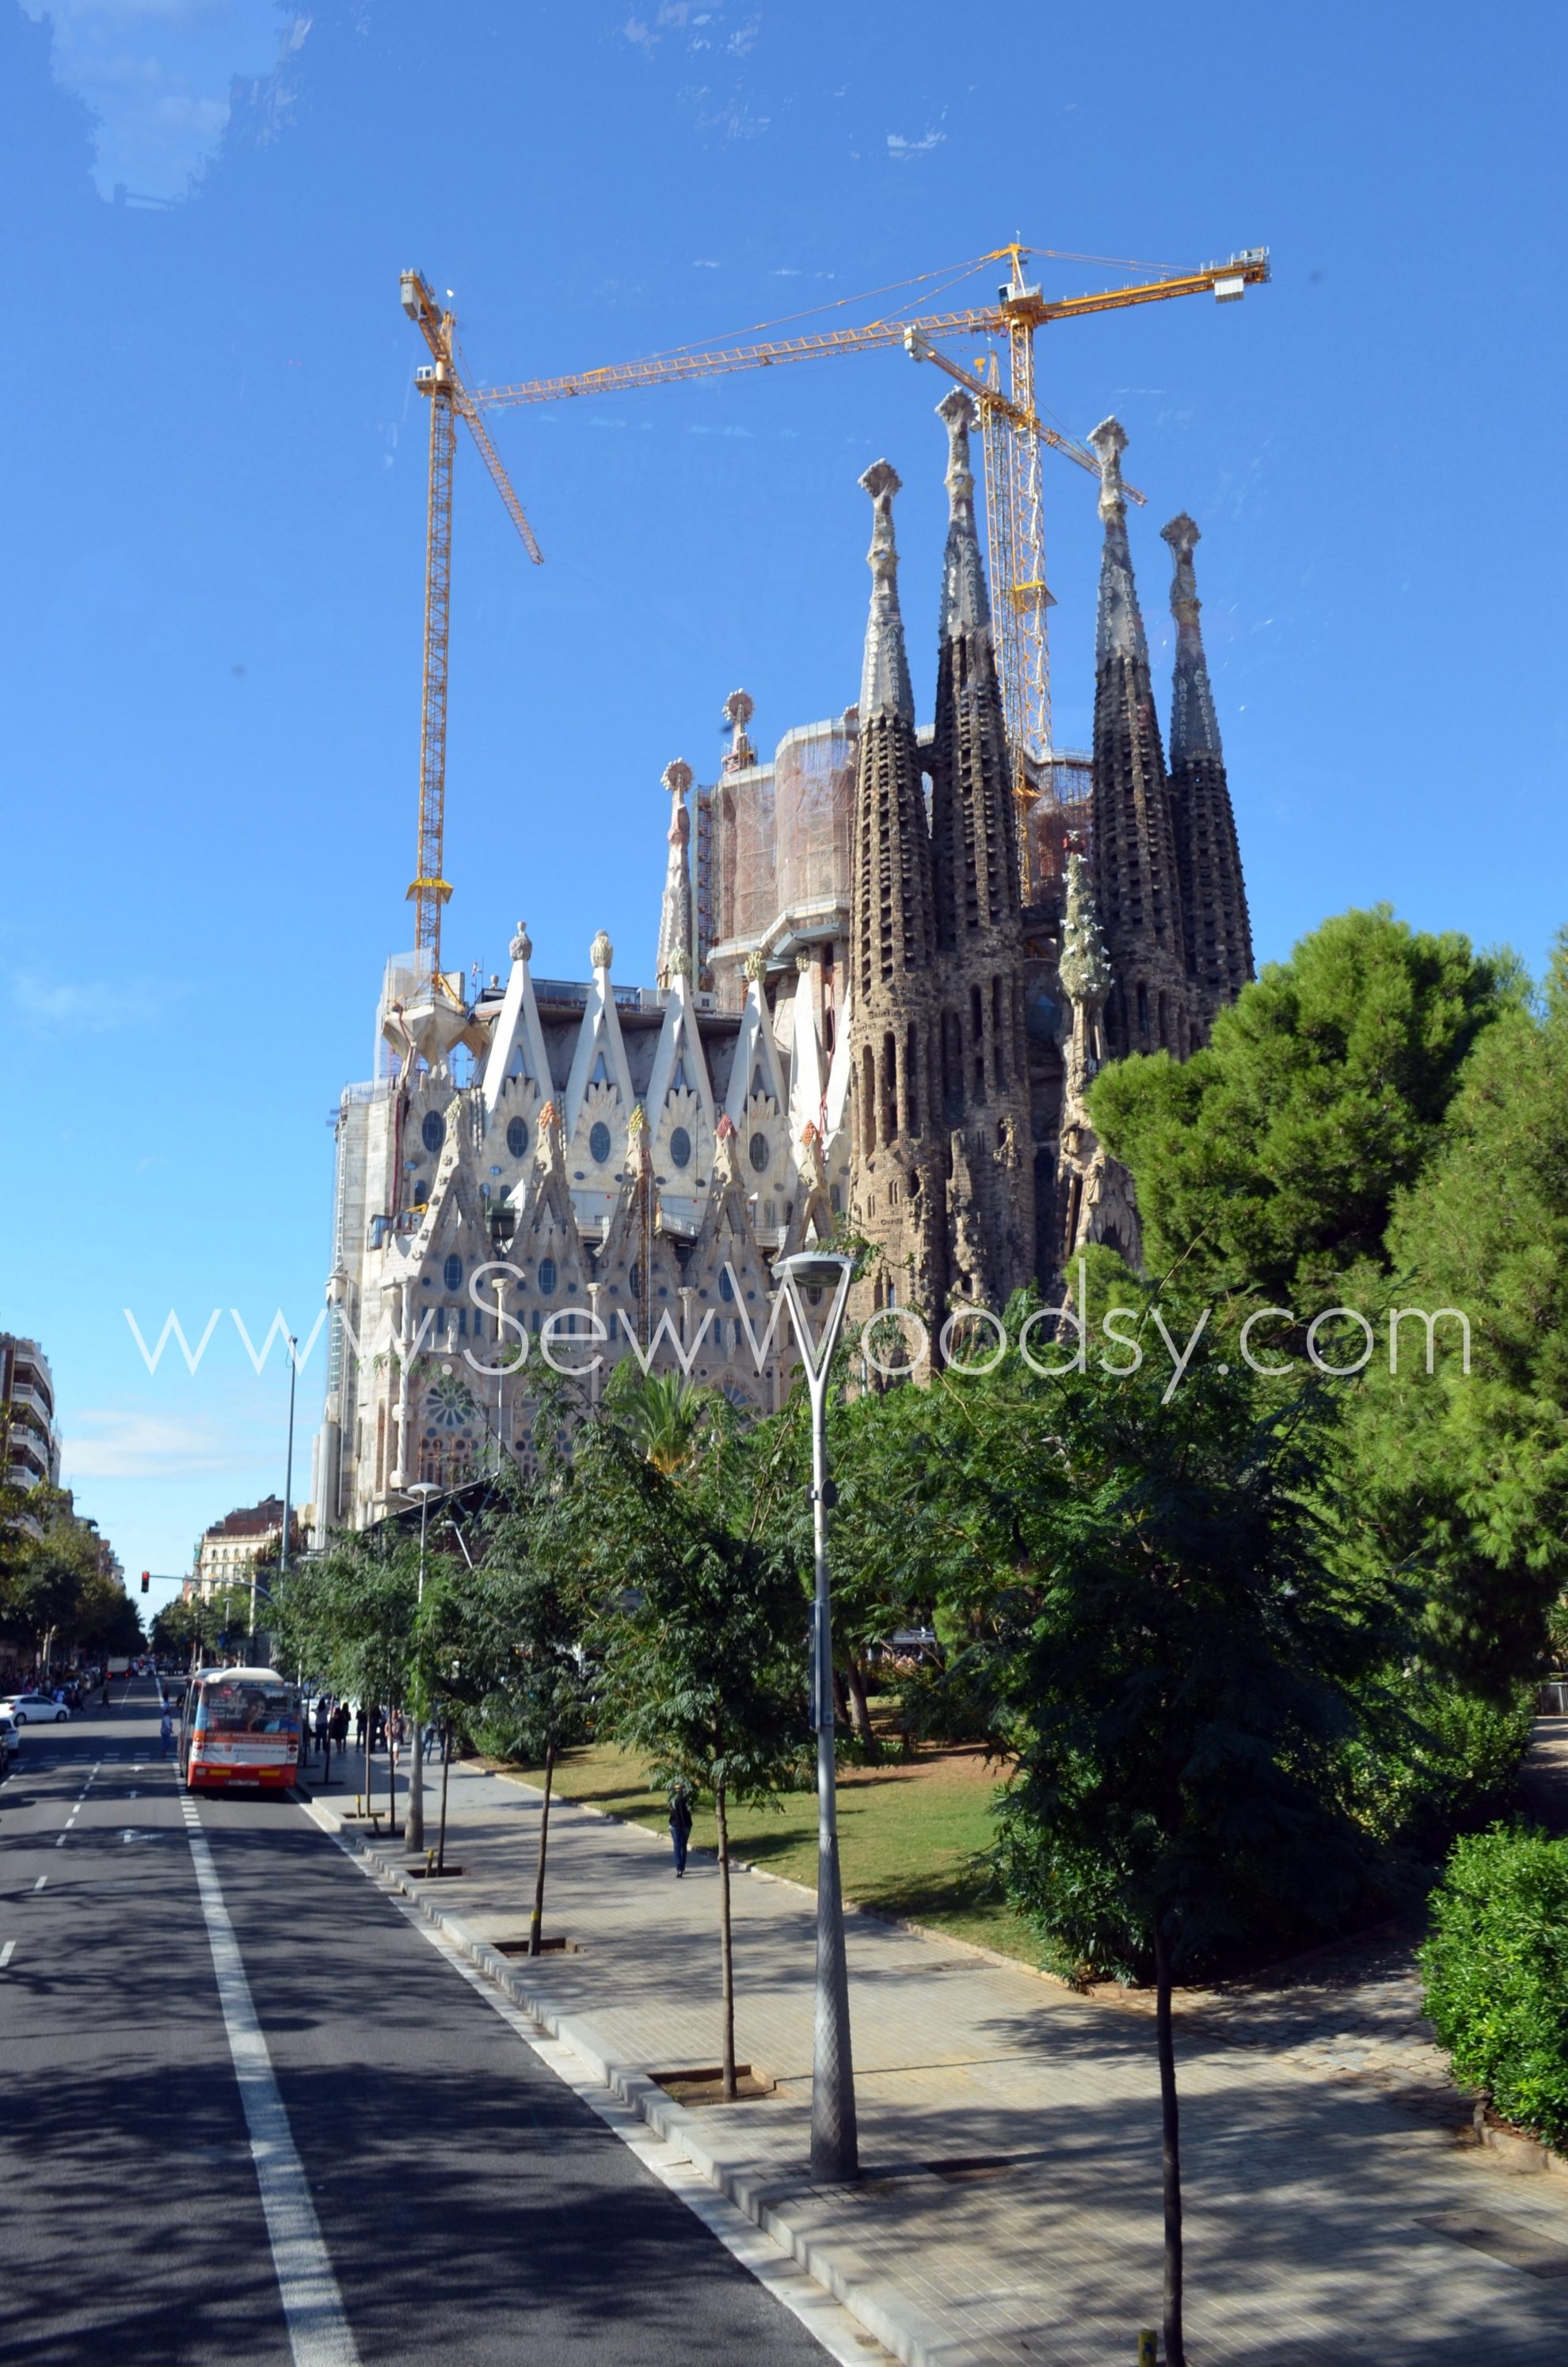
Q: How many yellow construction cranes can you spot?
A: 3